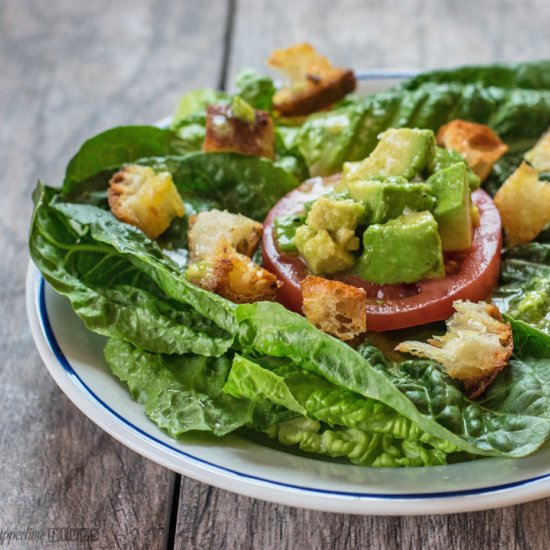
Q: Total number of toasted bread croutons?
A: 10